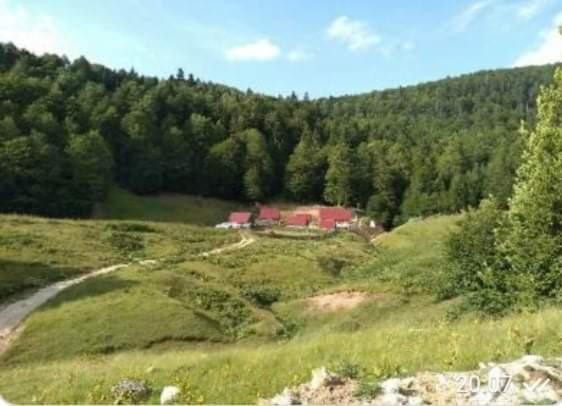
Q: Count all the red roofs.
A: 5